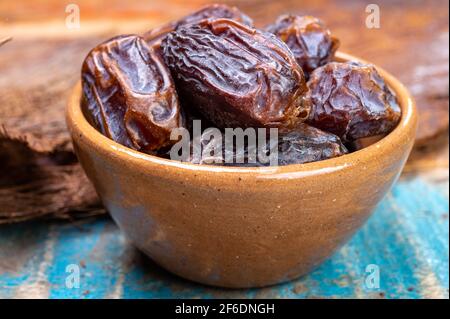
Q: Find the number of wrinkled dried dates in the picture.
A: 6